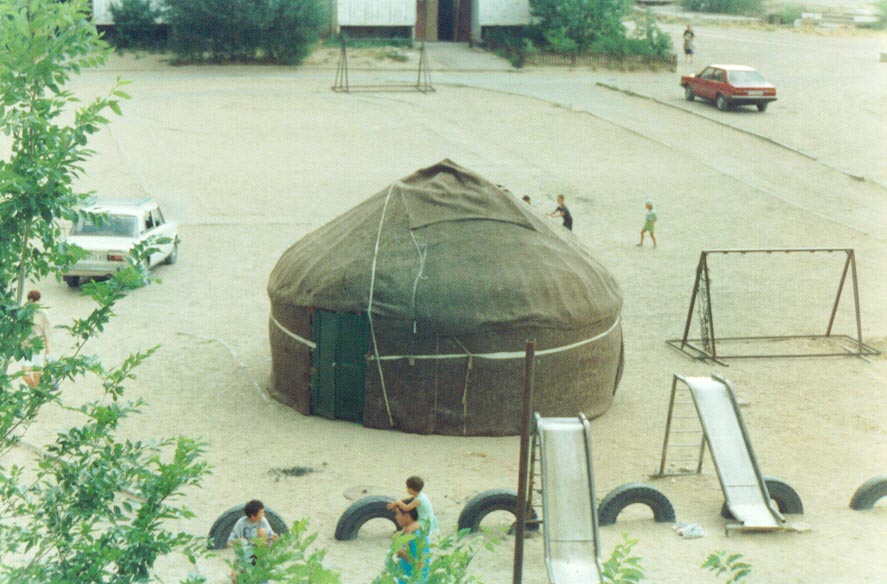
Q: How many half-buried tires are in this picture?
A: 6